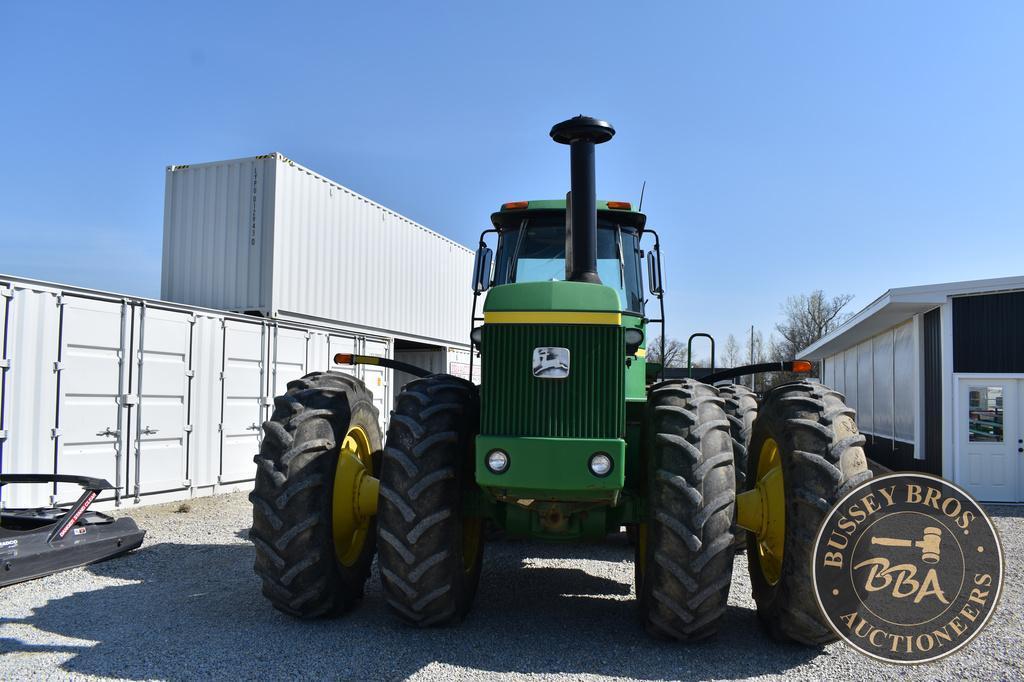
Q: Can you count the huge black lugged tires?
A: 5